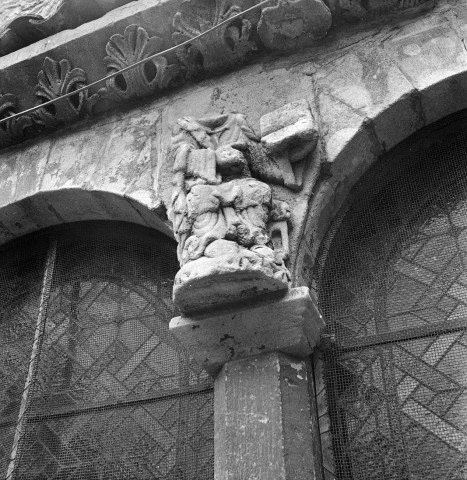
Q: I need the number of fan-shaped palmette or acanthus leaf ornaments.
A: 4